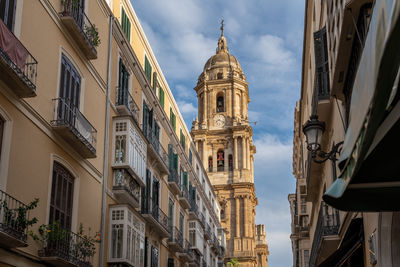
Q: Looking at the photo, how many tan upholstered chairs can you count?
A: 0